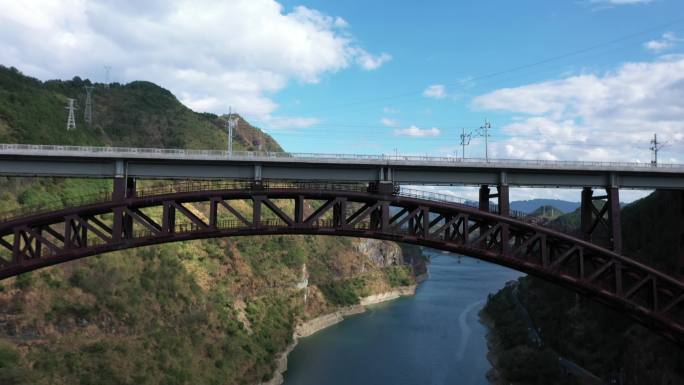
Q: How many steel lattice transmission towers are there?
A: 3